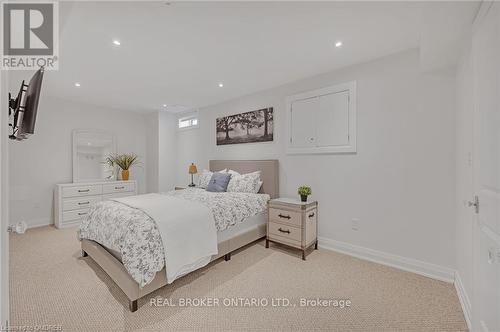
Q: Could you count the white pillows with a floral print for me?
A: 2